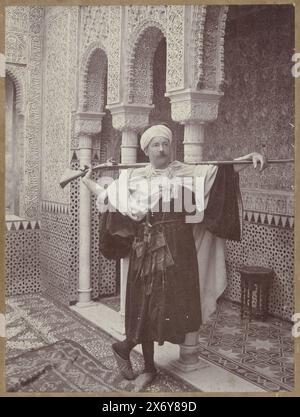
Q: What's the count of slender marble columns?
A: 3